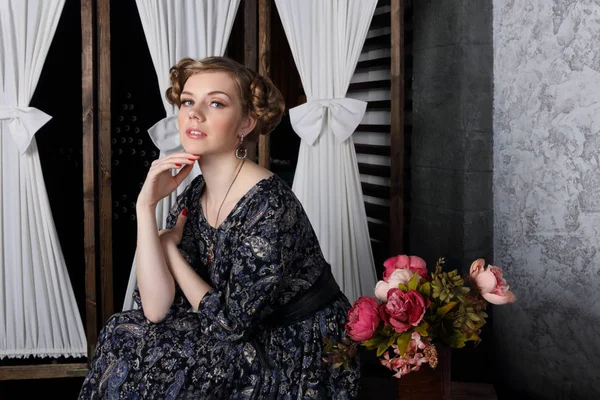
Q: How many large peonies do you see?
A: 5